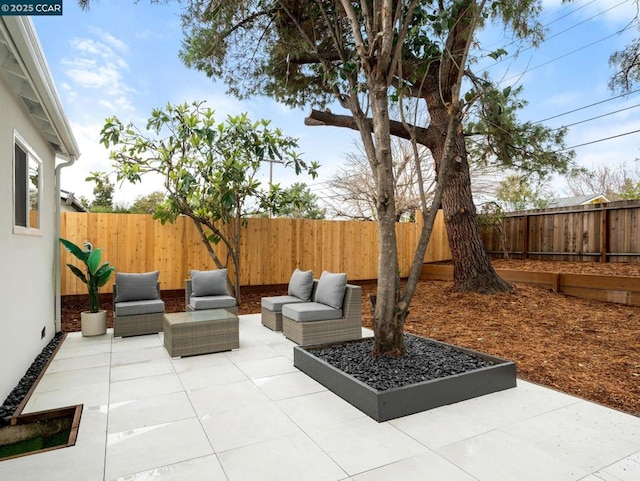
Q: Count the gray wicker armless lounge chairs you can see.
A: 4